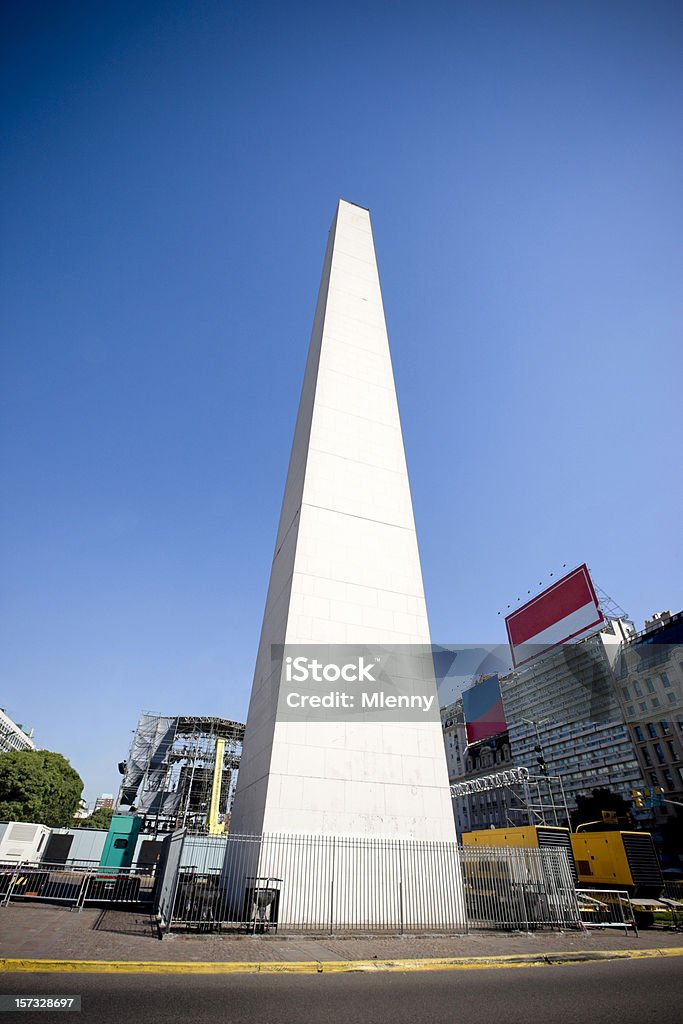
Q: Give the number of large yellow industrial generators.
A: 2